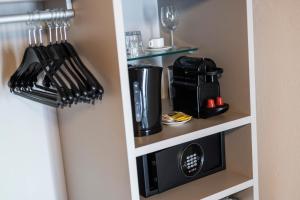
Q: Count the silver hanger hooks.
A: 7